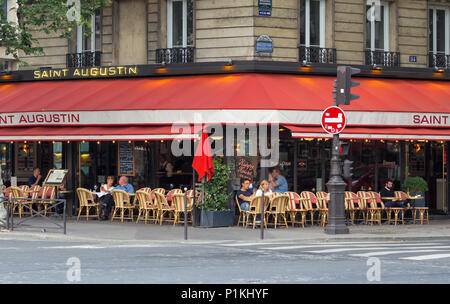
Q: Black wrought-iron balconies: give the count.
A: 5